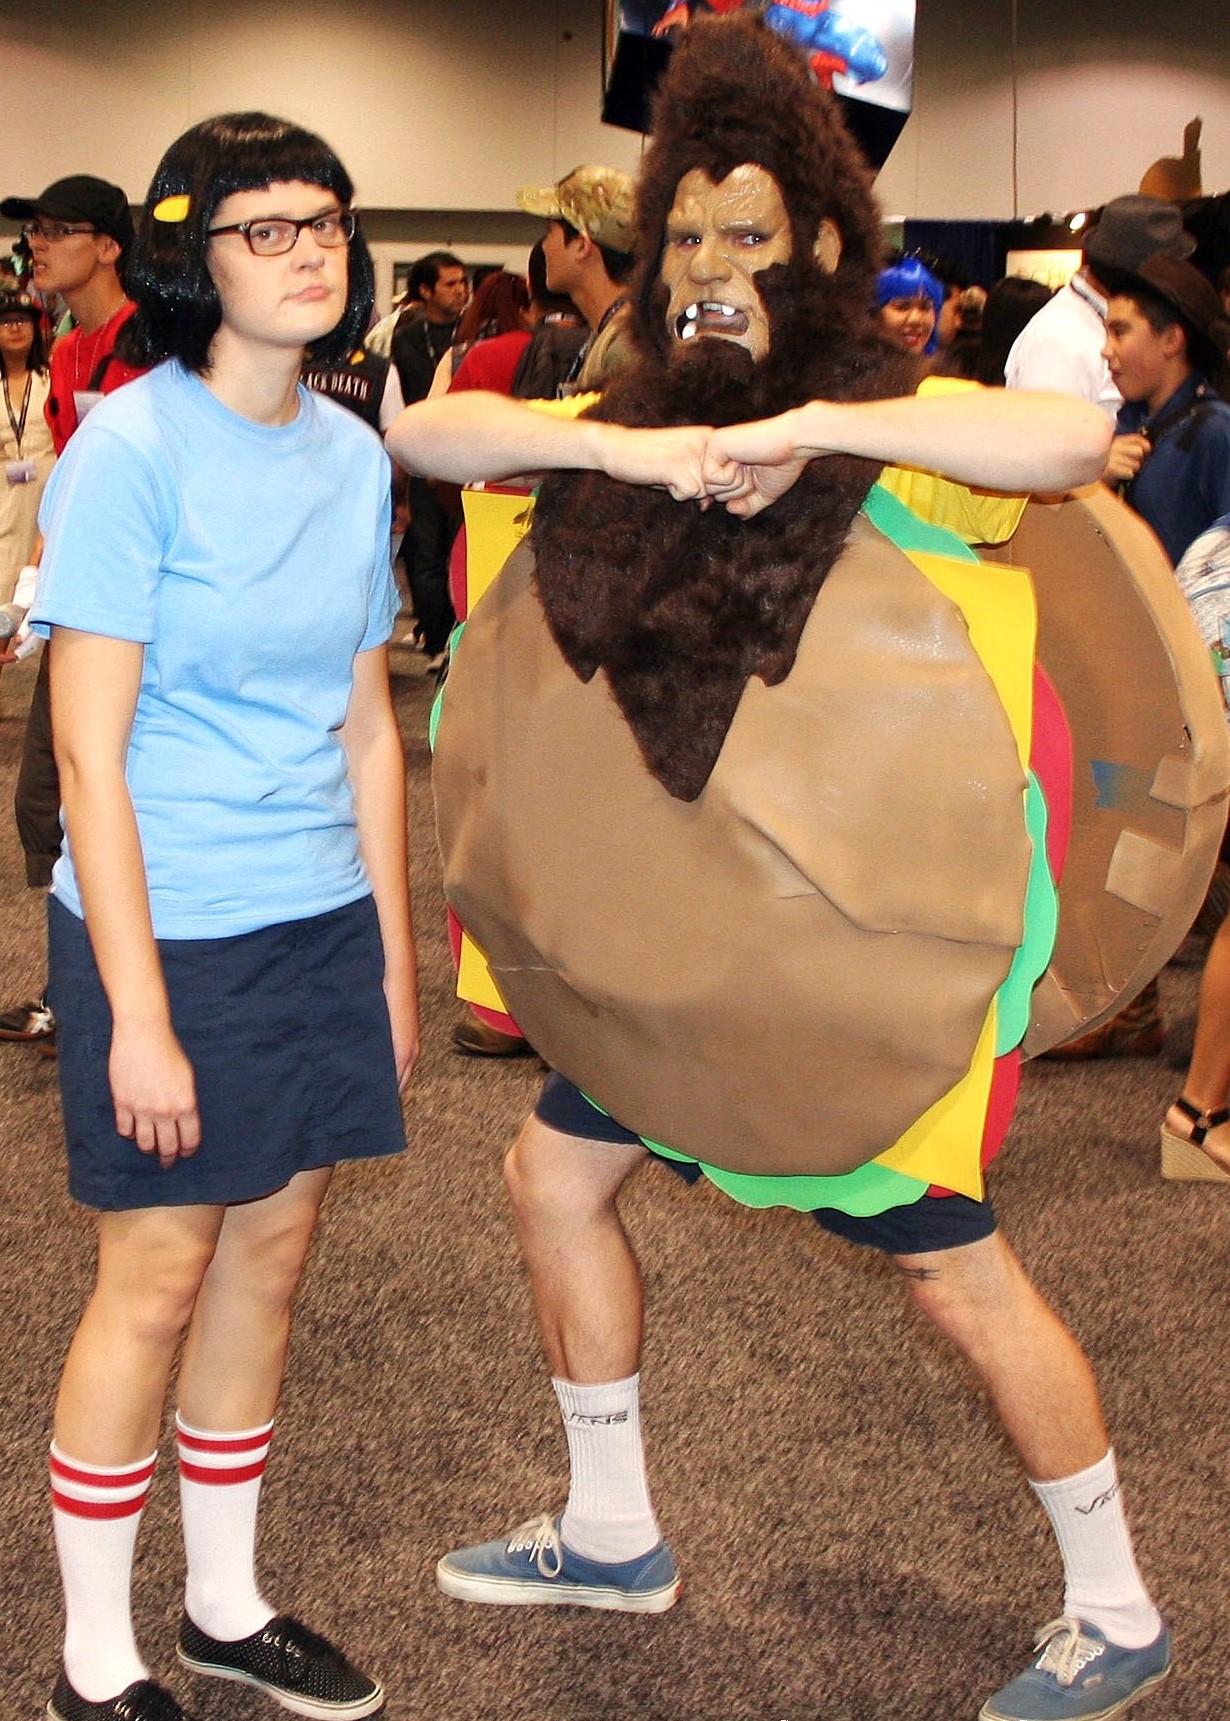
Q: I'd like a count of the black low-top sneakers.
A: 2